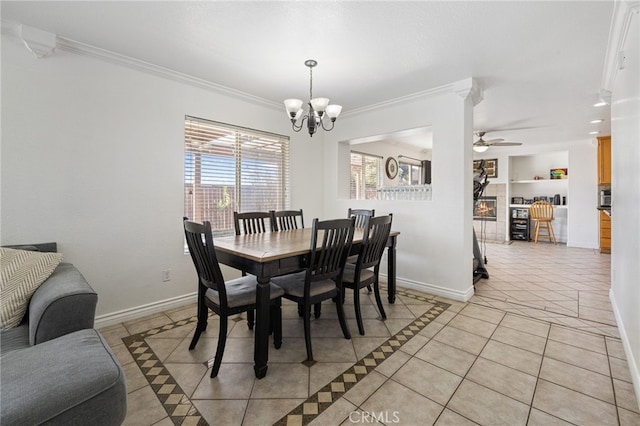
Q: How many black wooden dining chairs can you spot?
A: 6